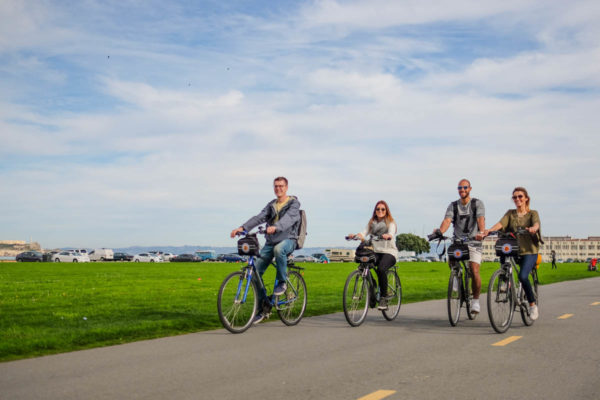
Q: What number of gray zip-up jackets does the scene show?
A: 1